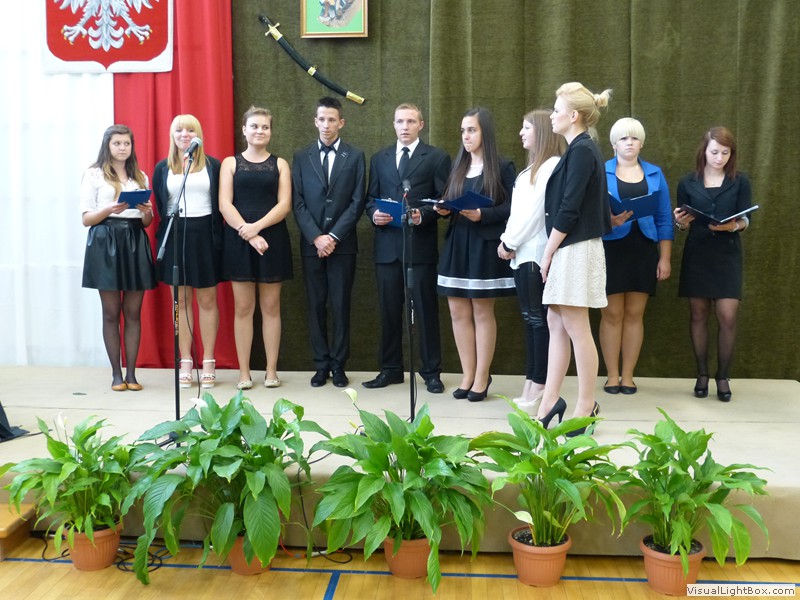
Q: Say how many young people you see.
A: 10